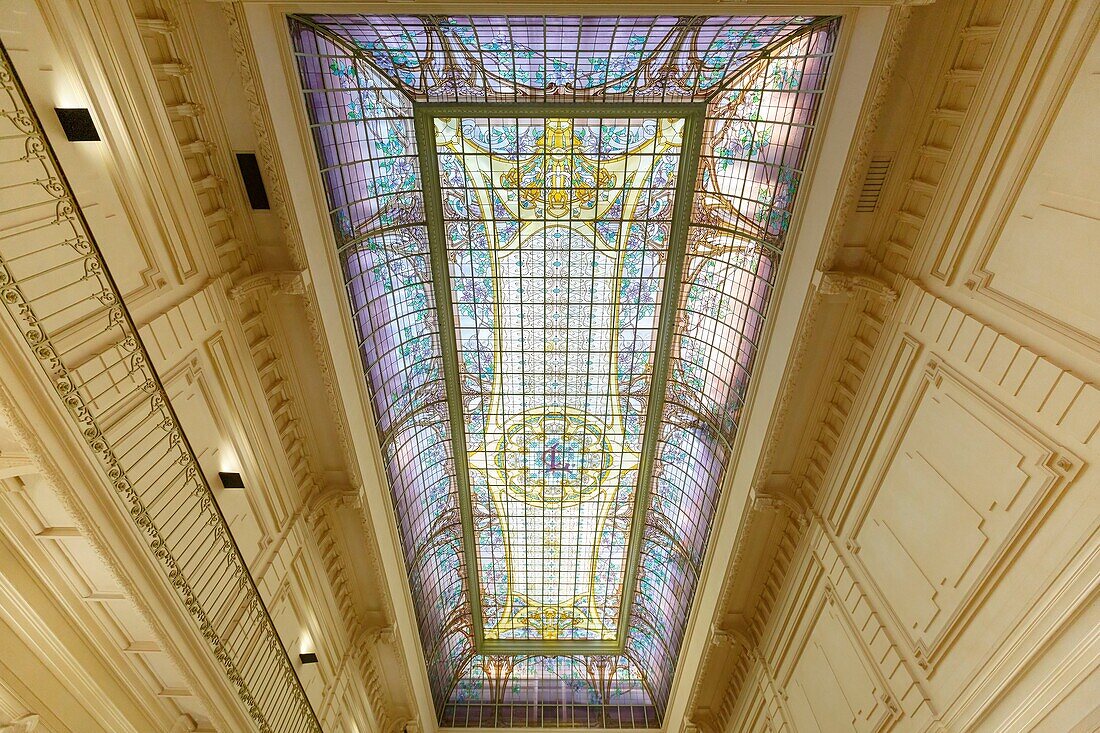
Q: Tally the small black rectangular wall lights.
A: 3